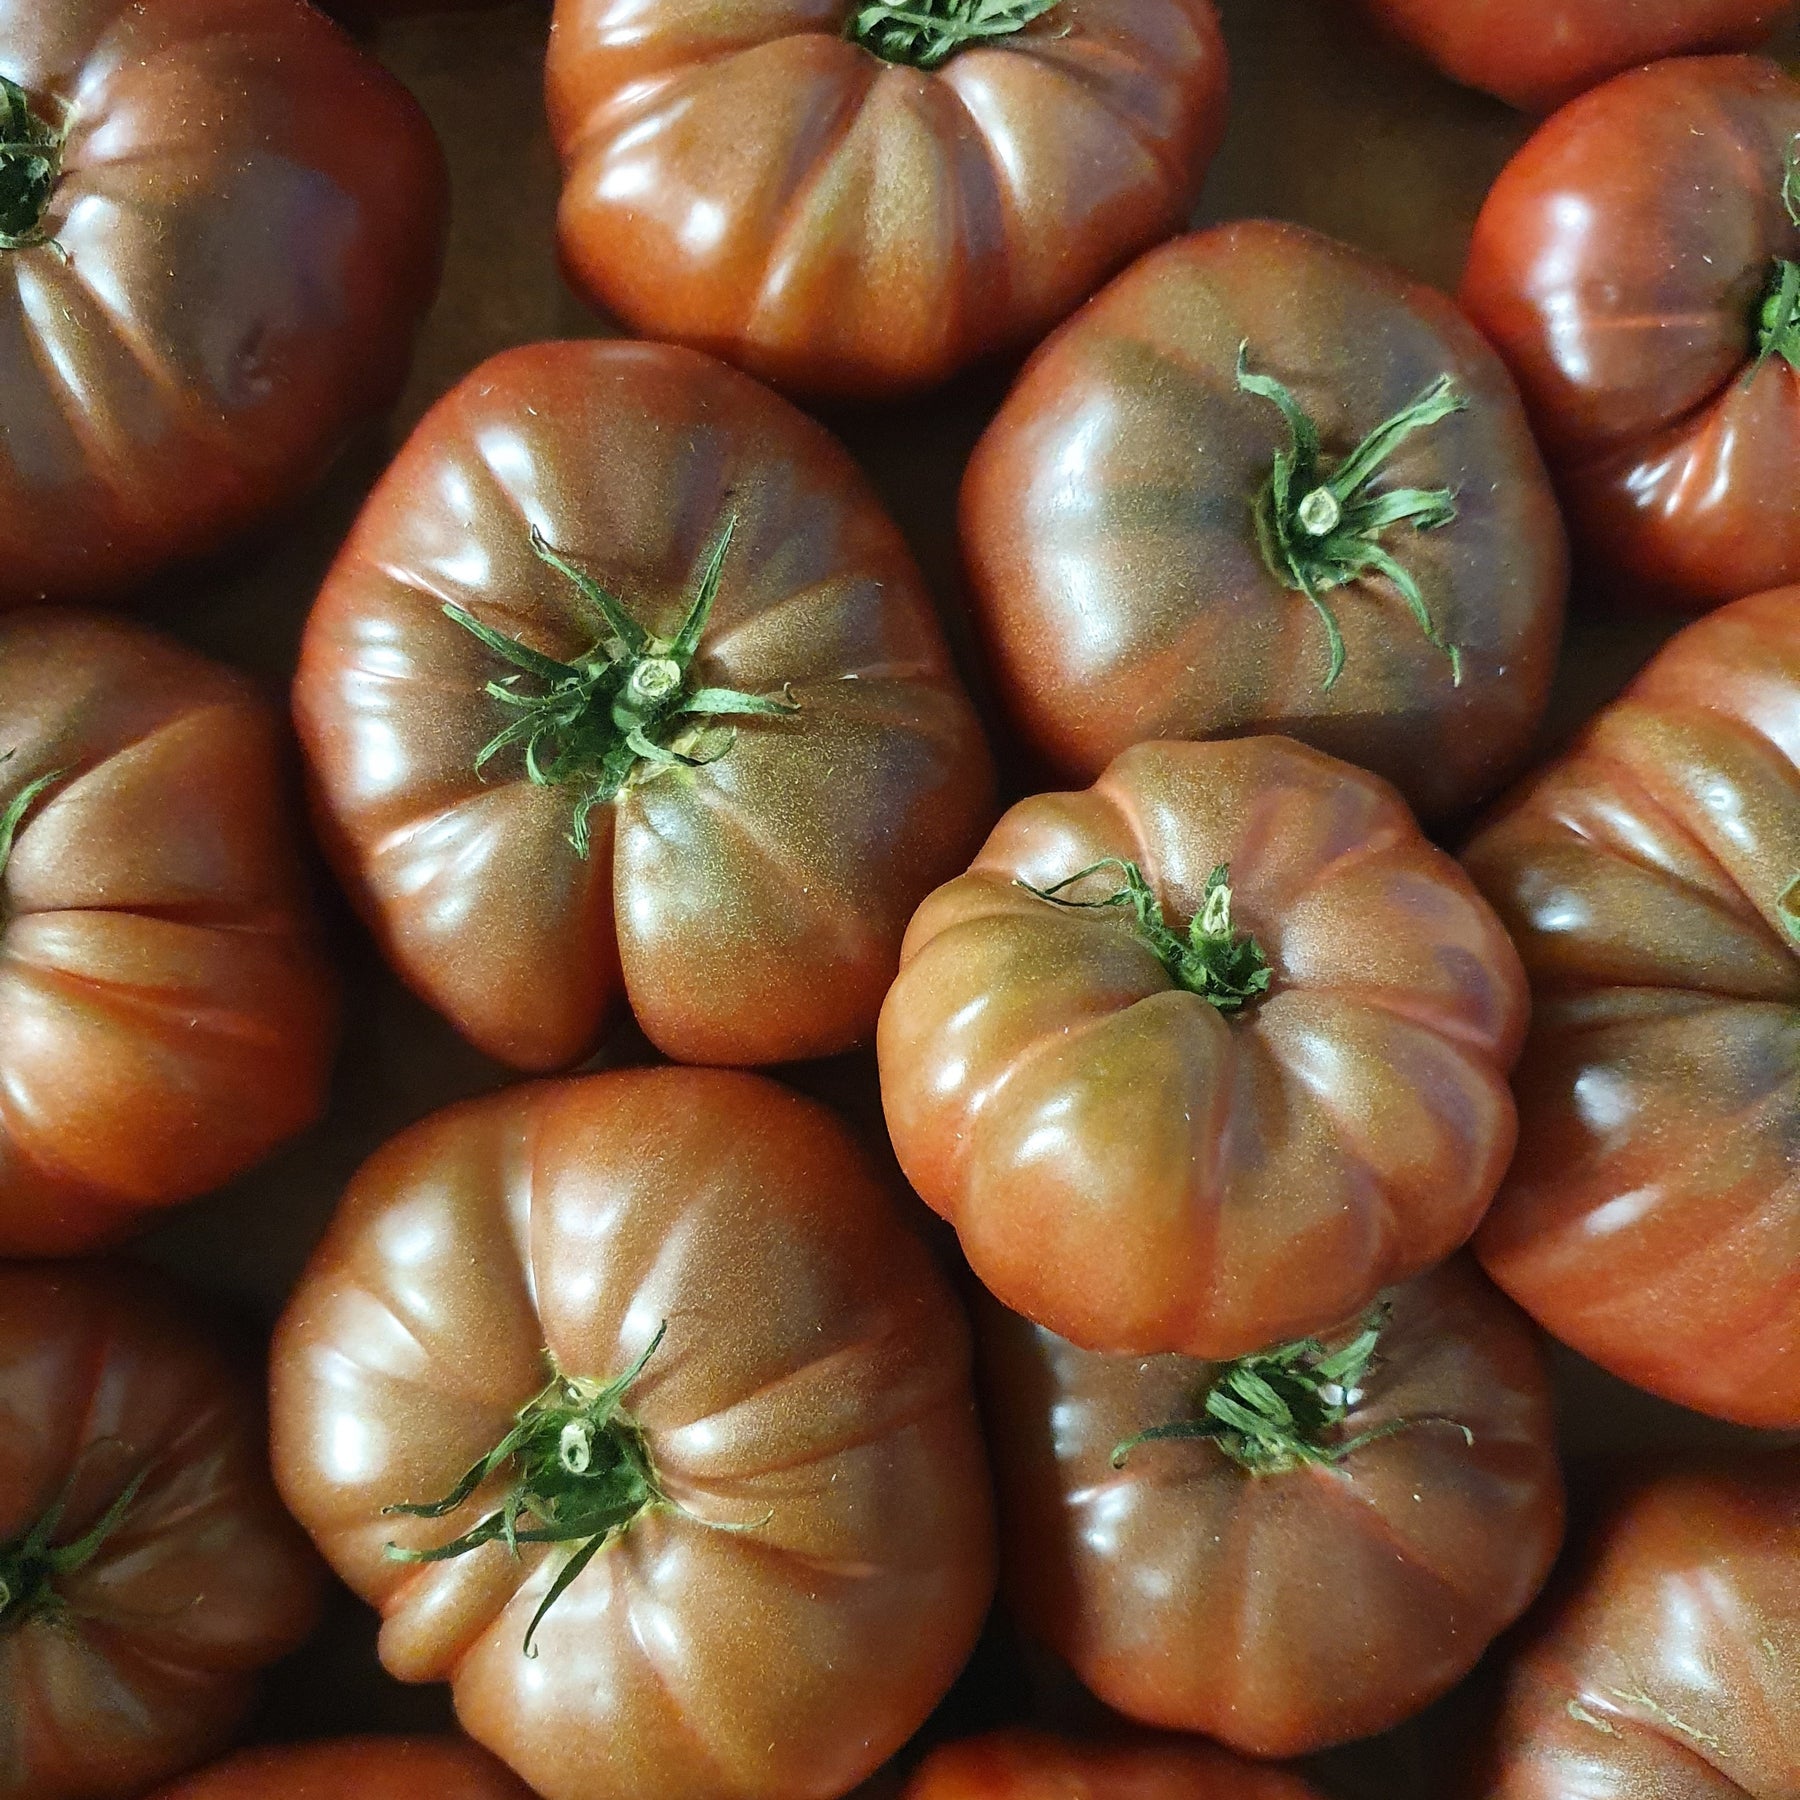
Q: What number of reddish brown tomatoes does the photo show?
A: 15